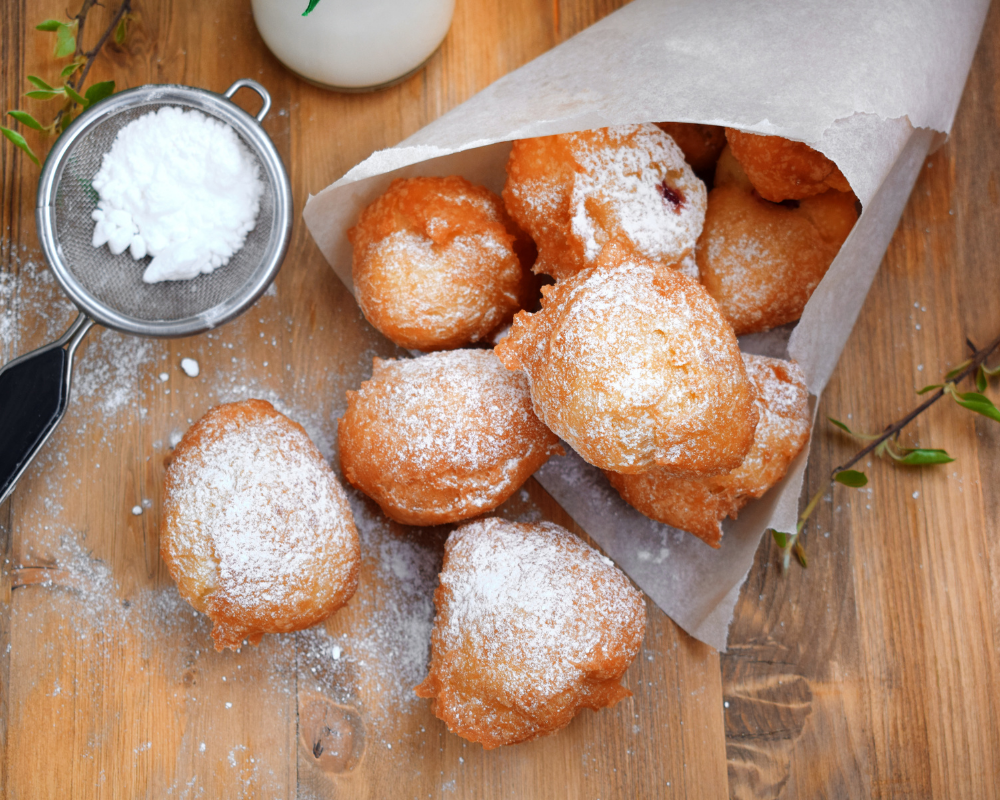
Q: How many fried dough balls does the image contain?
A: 10